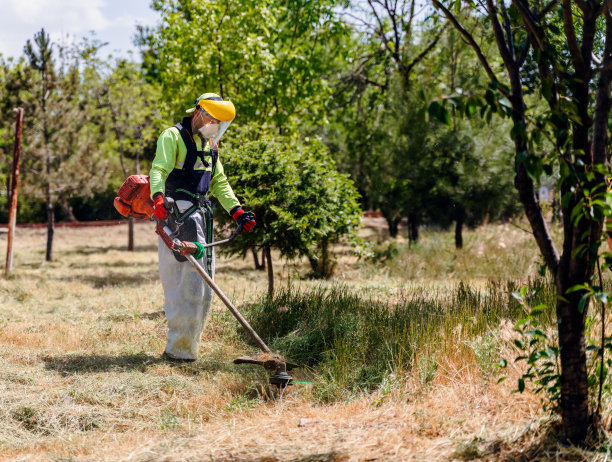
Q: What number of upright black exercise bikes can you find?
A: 0